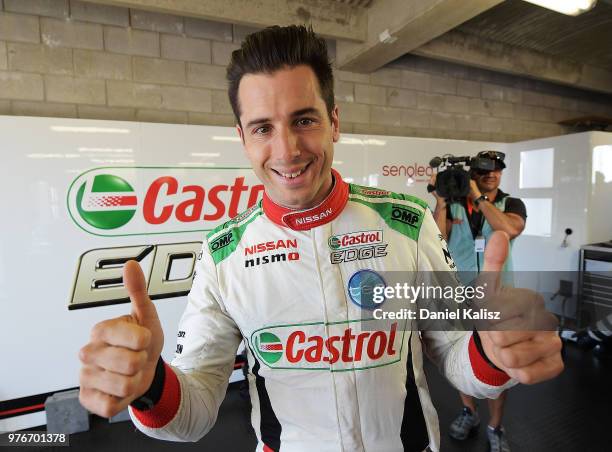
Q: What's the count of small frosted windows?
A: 2